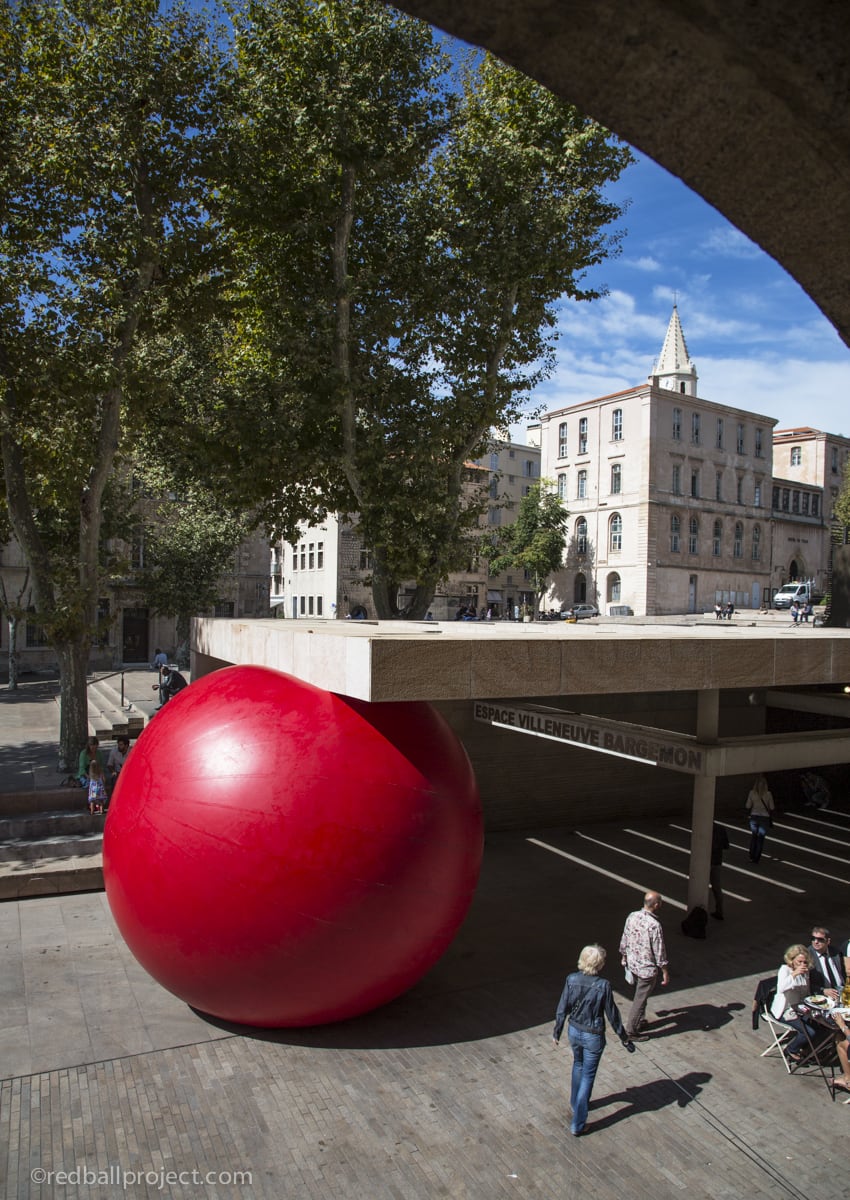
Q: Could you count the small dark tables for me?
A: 1